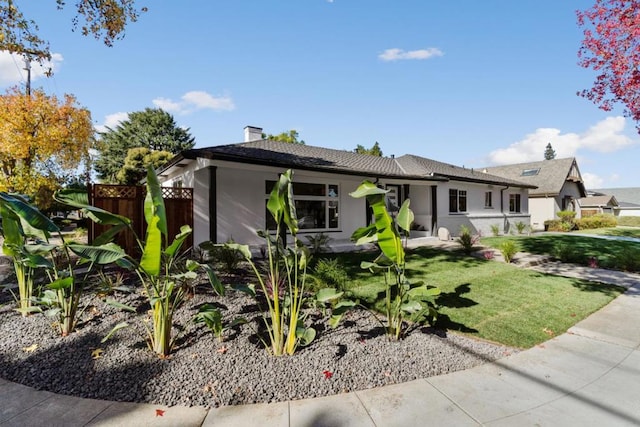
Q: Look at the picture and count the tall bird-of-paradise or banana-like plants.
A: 5